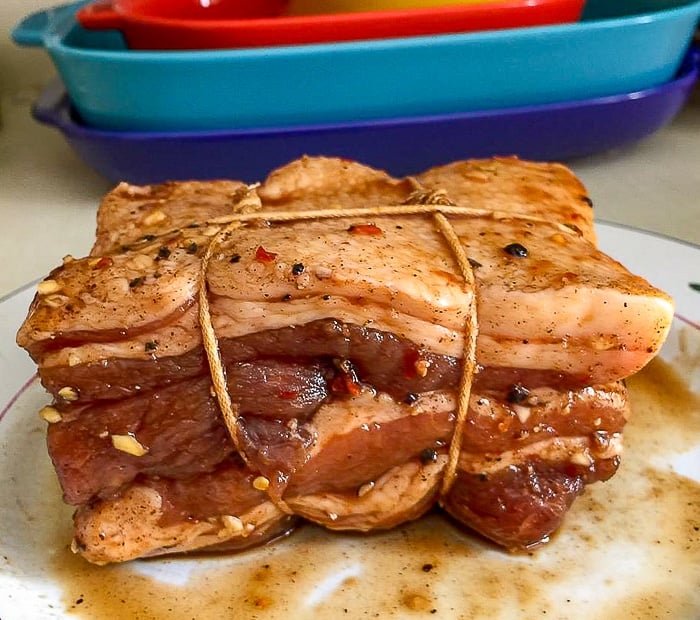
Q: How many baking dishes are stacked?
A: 4